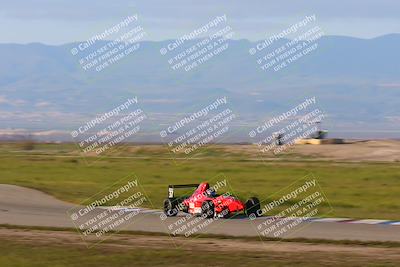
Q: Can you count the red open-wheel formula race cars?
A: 1